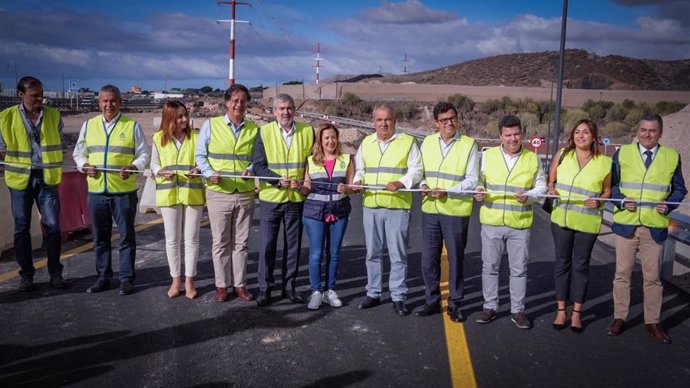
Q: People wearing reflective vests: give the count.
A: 11